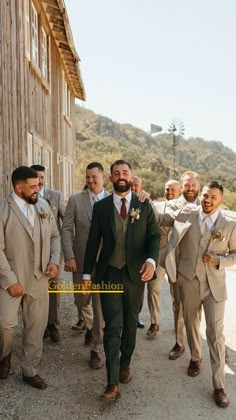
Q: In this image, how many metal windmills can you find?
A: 1